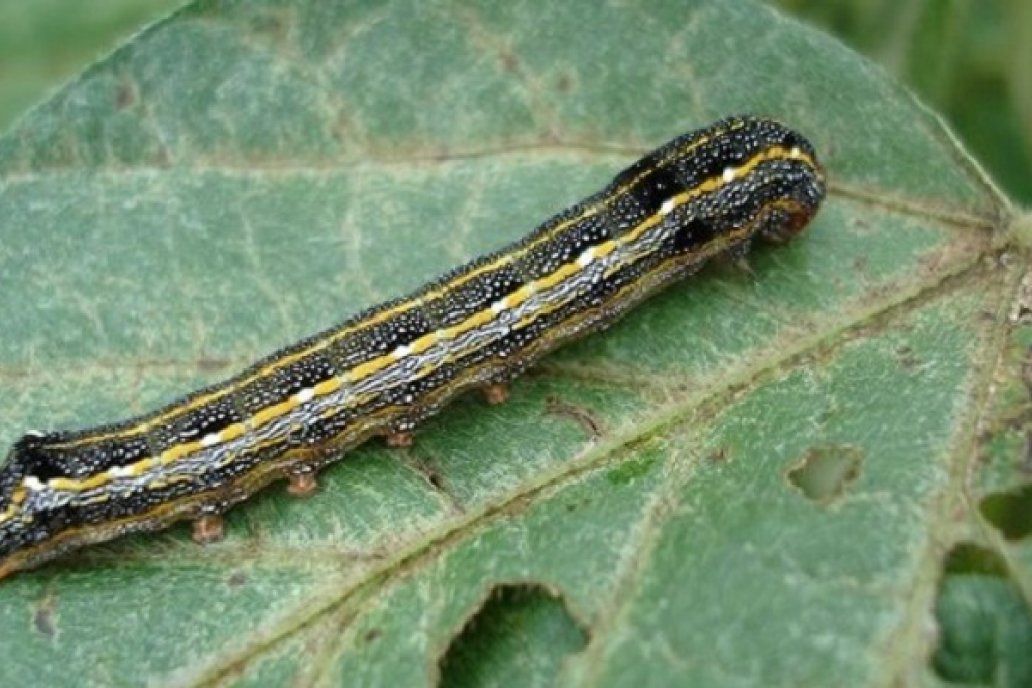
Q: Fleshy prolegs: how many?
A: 4